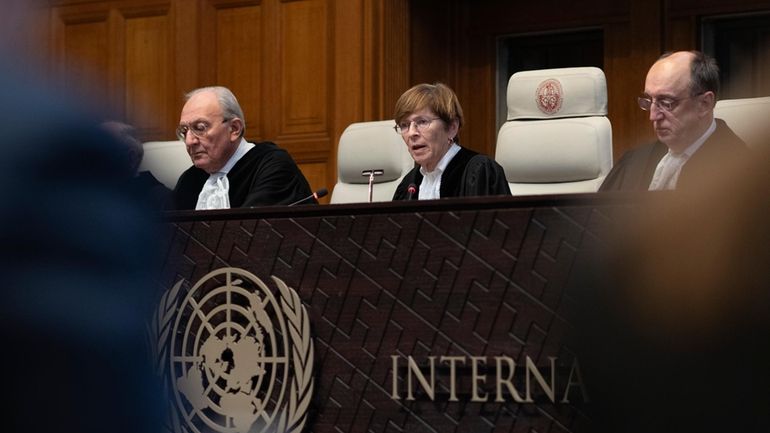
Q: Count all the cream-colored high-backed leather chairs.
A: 4